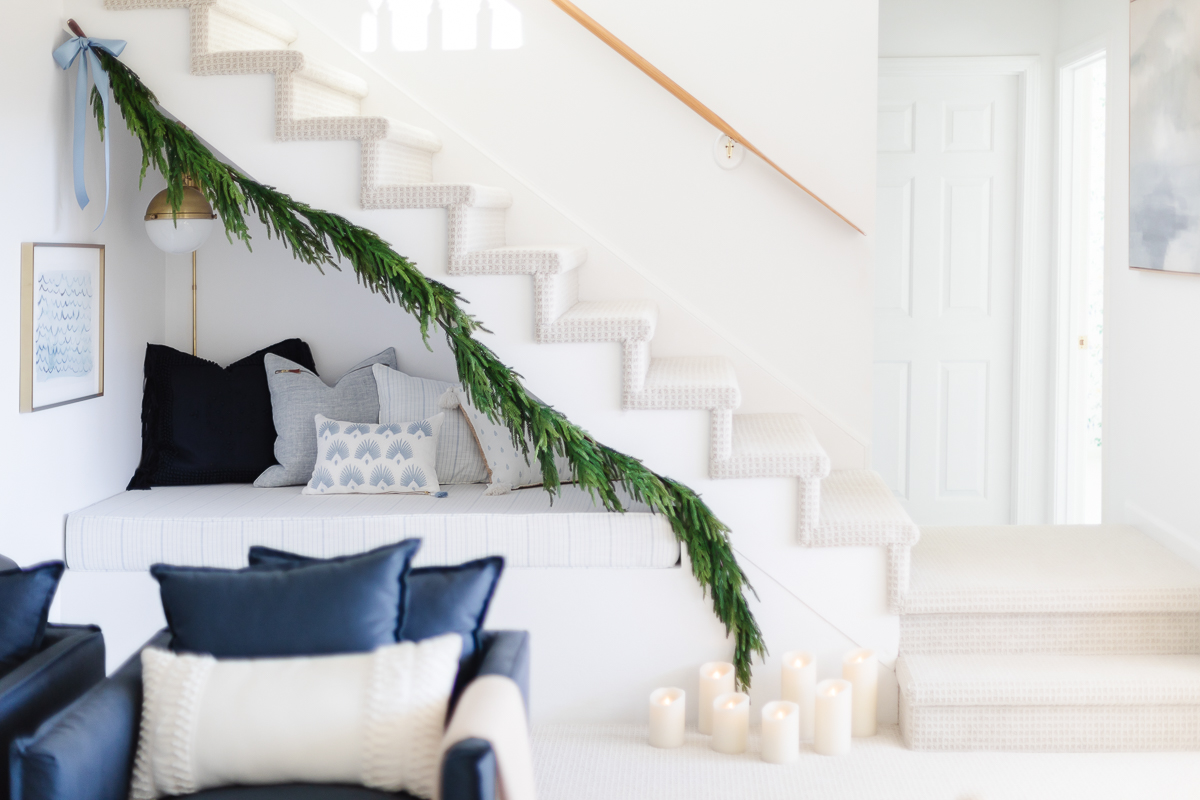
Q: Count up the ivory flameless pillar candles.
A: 7